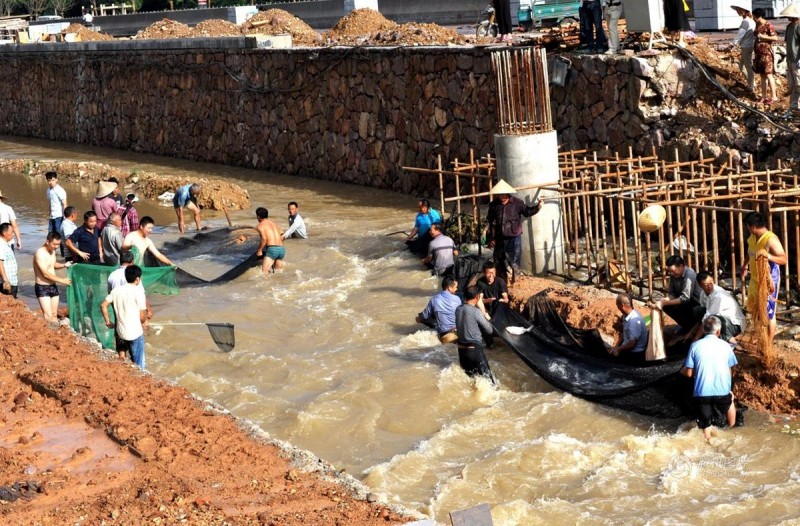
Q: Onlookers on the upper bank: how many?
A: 7